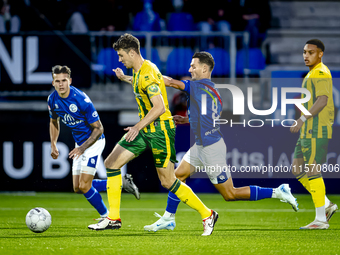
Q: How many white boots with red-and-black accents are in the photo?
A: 2